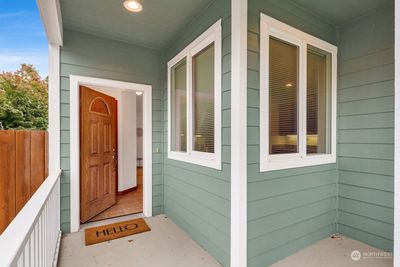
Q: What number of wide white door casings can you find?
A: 1